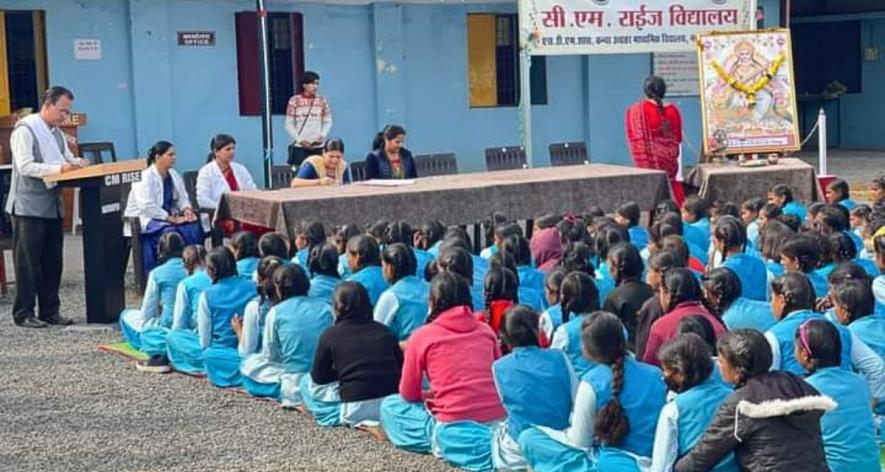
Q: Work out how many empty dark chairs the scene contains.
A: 4